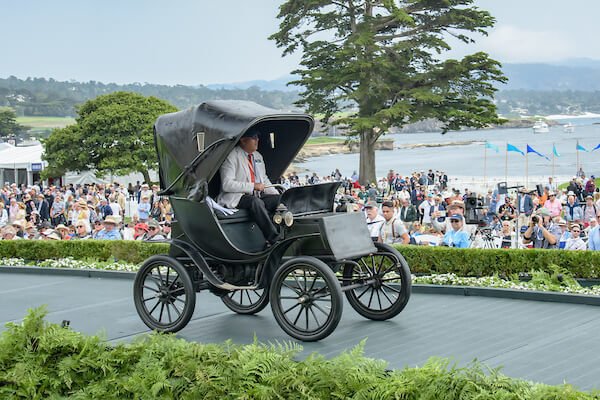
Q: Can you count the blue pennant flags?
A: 6